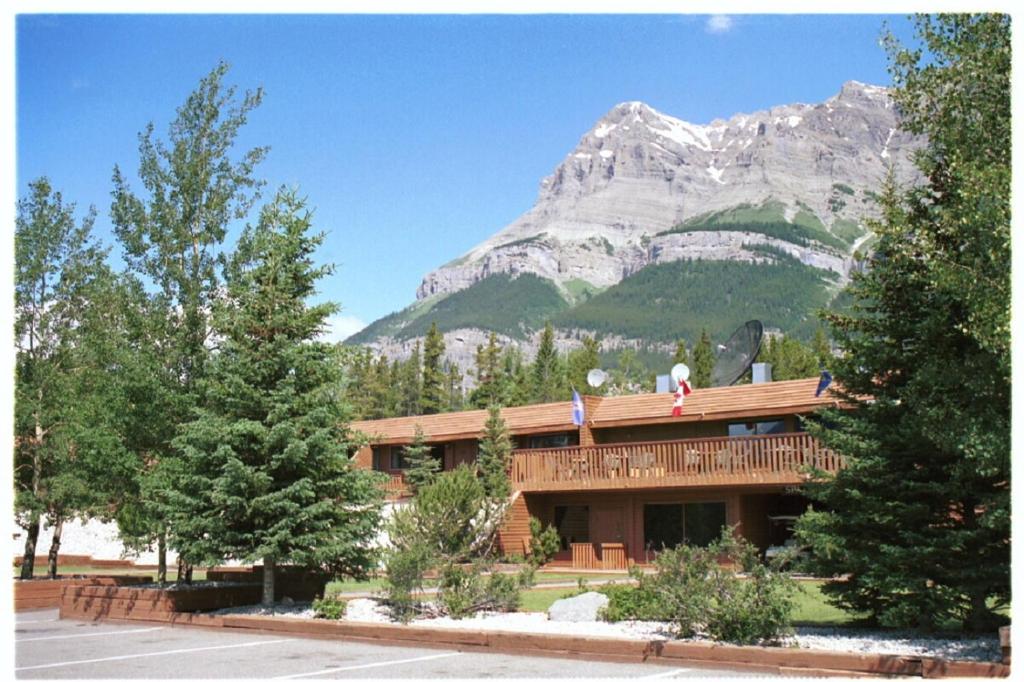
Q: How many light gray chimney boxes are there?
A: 2